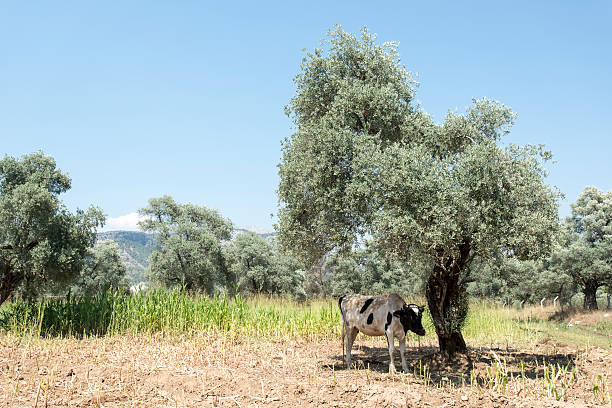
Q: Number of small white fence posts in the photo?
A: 4